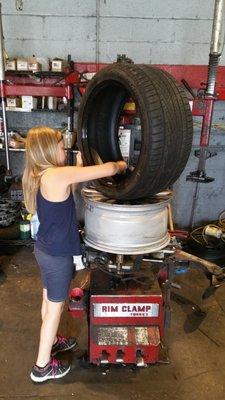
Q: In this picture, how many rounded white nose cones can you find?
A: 0